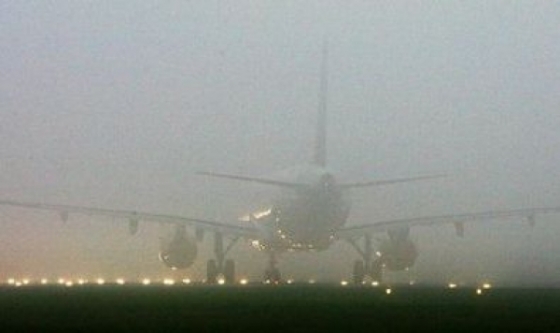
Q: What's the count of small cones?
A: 0